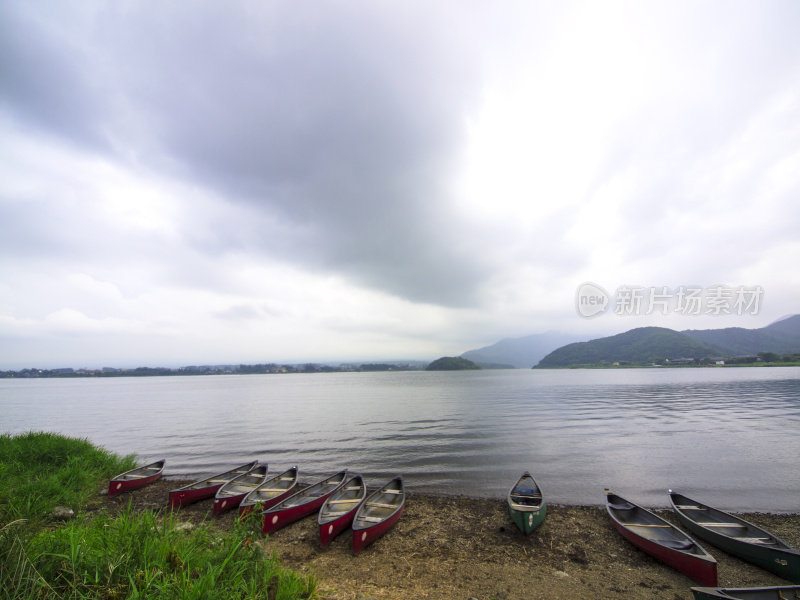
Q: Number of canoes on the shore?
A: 11